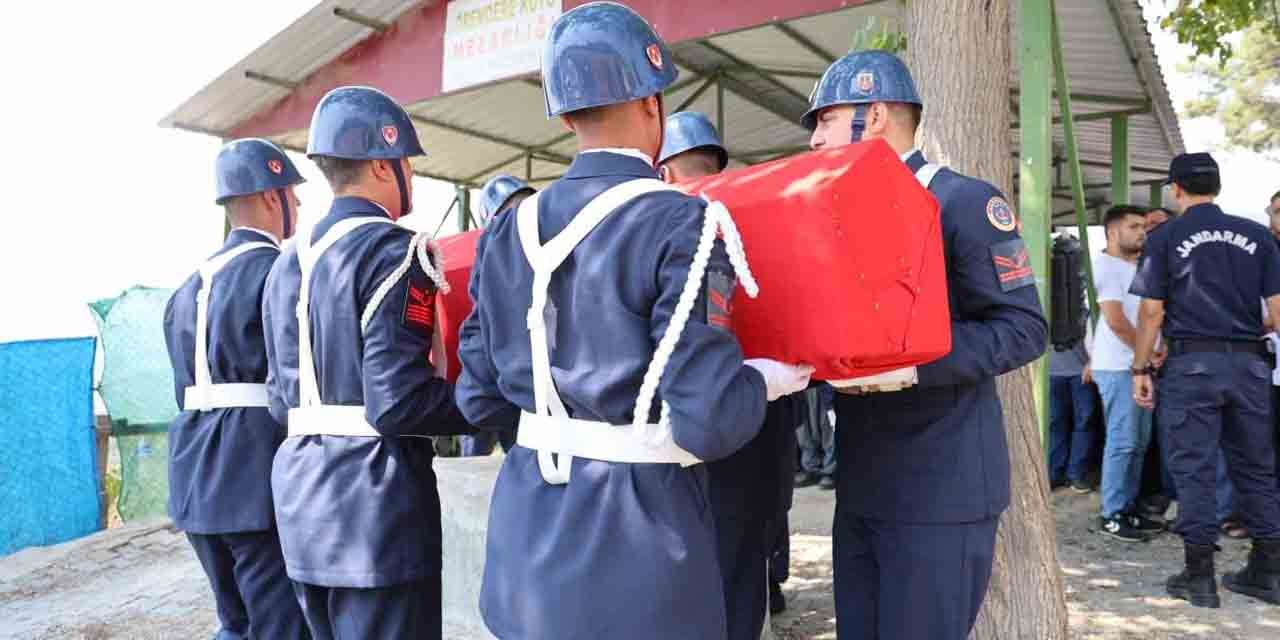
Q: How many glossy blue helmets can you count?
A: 6